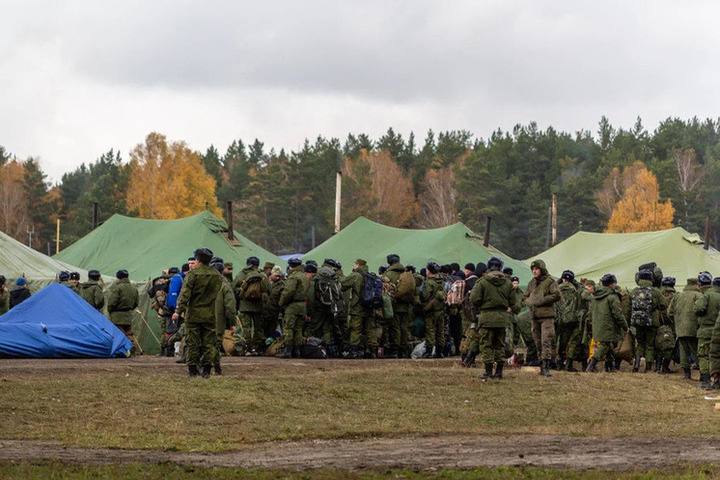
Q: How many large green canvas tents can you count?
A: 4